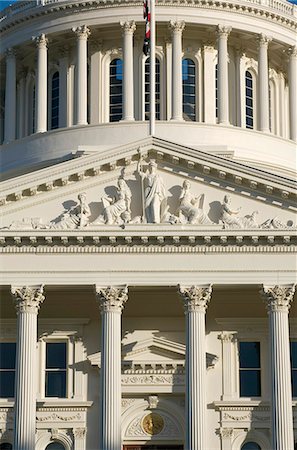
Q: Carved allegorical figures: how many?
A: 5